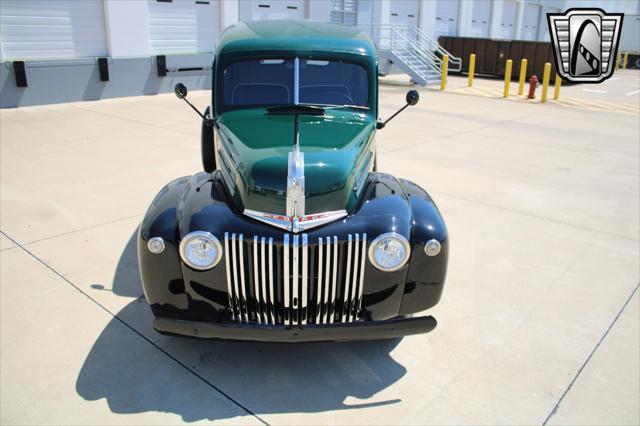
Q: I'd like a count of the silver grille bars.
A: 15